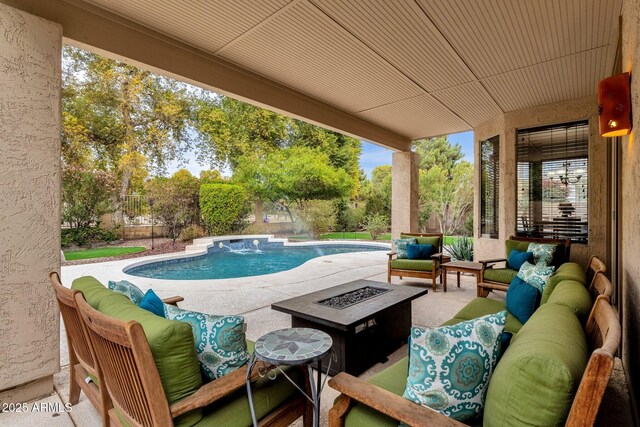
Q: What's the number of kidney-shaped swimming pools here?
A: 1